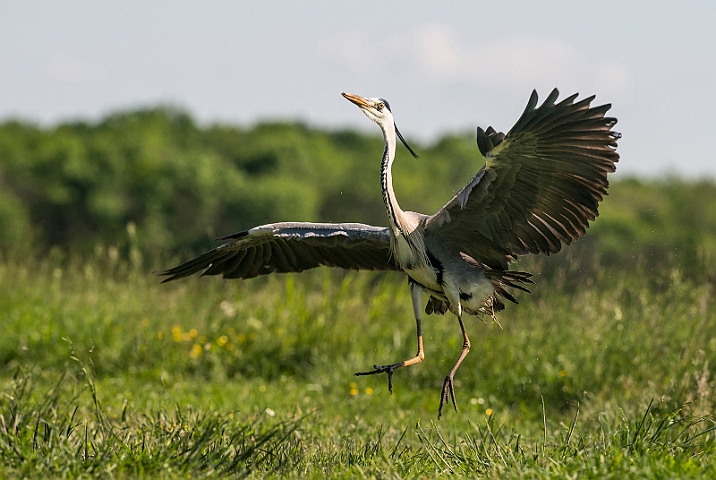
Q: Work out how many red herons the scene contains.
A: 0